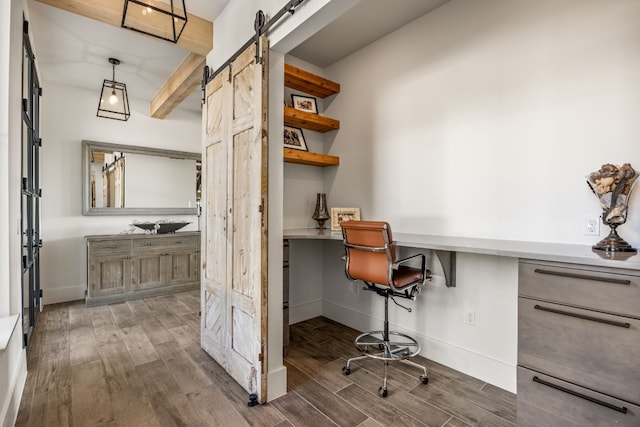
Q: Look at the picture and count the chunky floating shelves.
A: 3